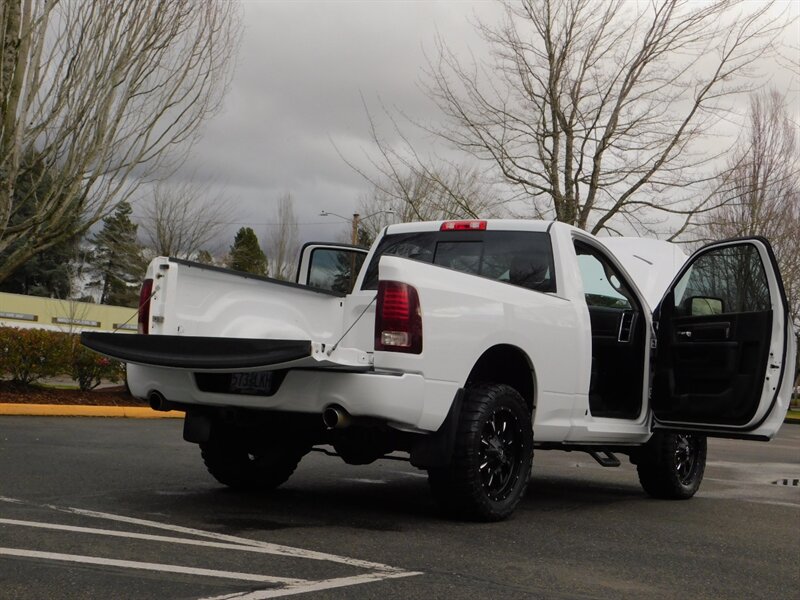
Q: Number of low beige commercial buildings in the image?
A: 1